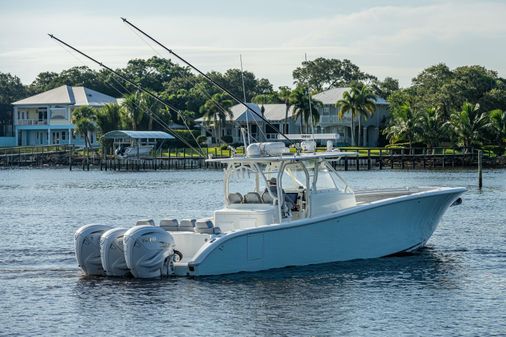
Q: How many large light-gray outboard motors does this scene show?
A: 3